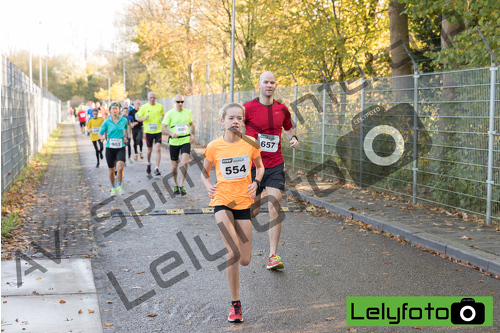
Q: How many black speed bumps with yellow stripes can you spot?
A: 1